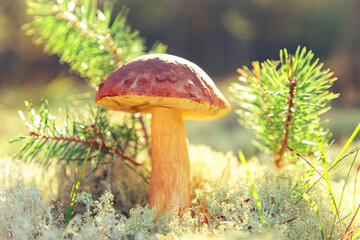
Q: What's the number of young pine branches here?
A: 3